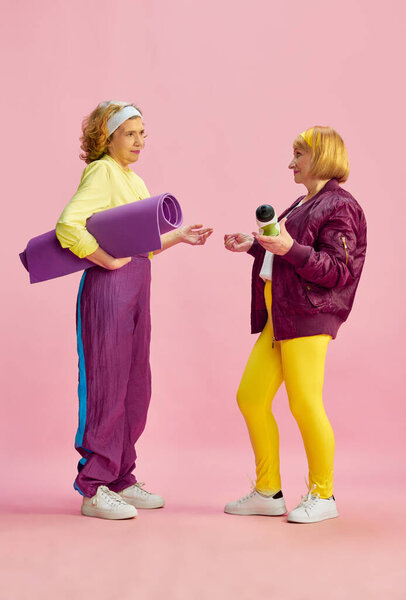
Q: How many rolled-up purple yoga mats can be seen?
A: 1